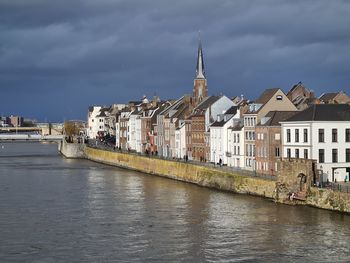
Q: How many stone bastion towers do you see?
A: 1